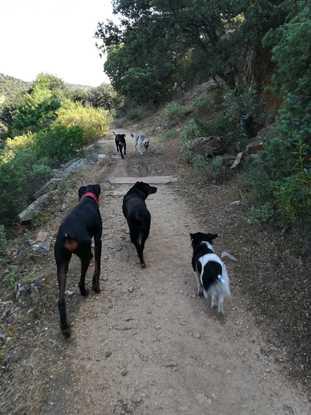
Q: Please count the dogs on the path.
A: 5